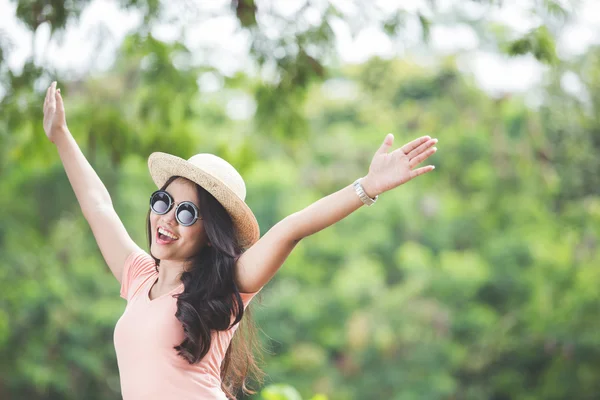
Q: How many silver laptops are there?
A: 0